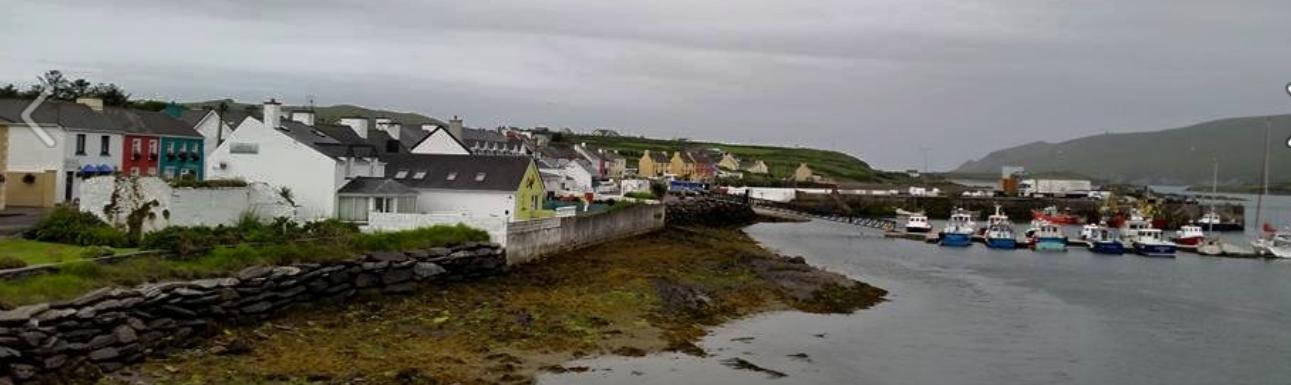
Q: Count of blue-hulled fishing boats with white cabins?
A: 5